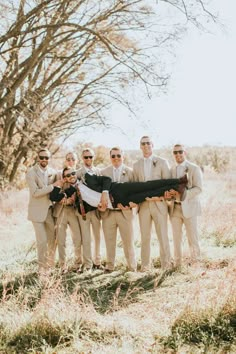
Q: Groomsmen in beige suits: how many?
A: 6